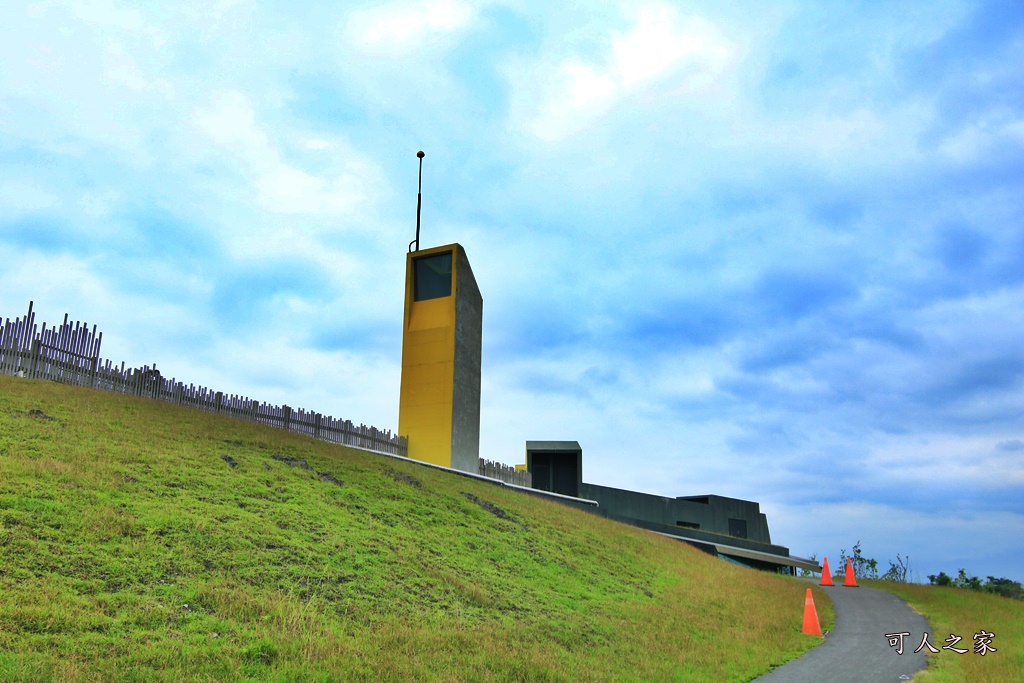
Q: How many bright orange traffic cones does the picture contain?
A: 3